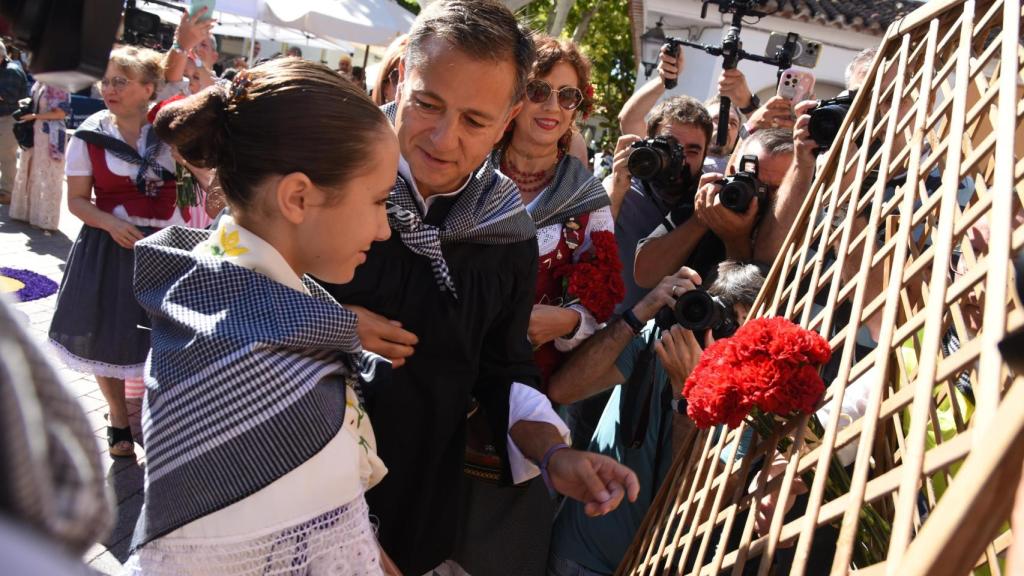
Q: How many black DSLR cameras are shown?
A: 4